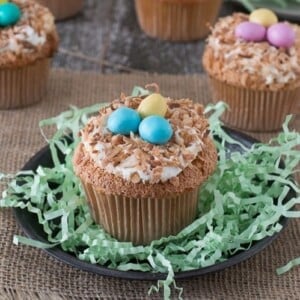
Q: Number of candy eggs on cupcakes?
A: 8